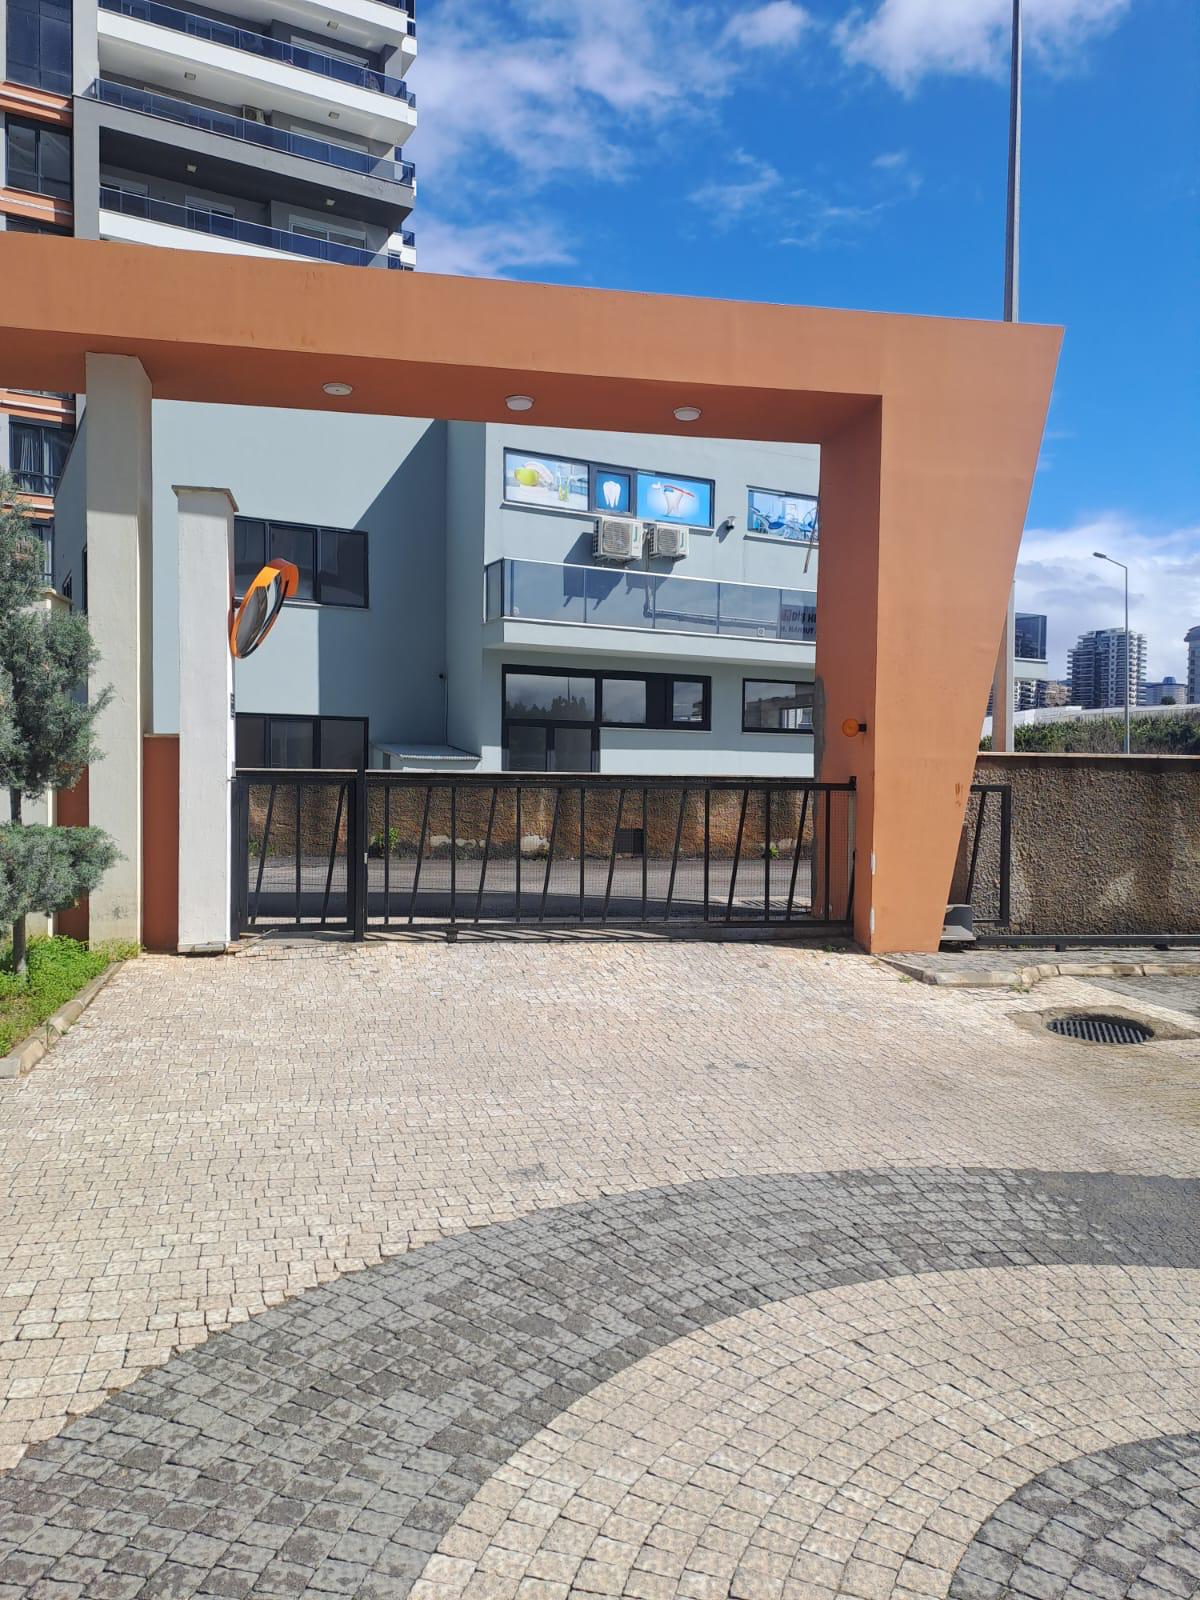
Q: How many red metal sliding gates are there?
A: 0